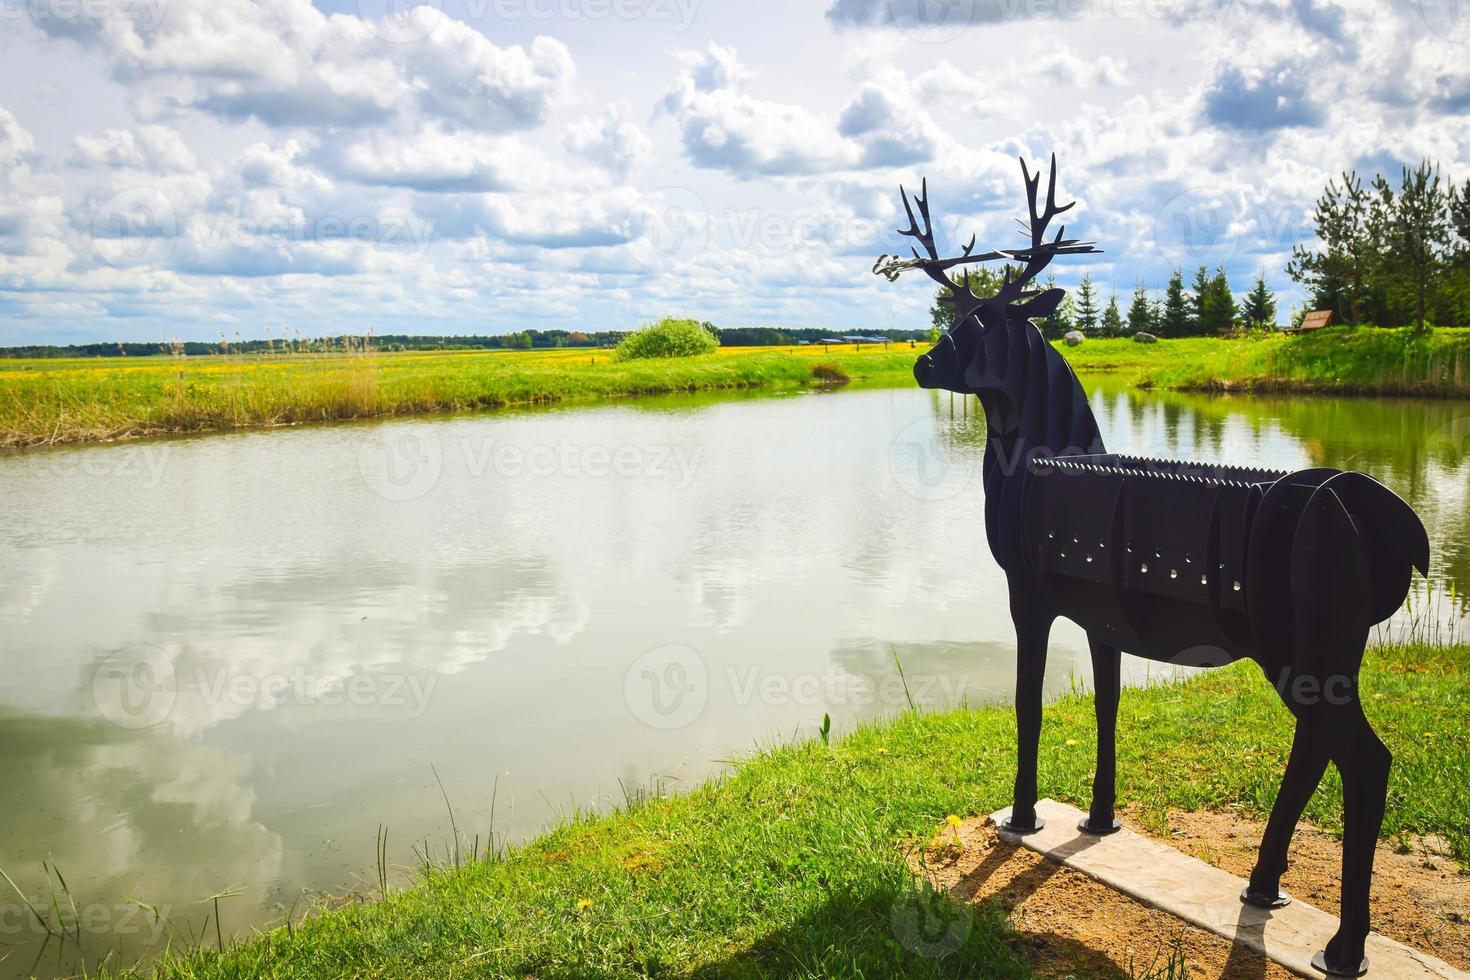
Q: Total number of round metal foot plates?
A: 4